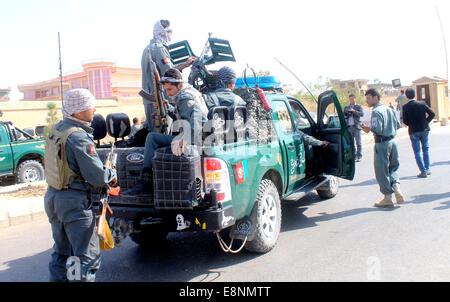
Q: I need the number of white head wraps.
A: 2